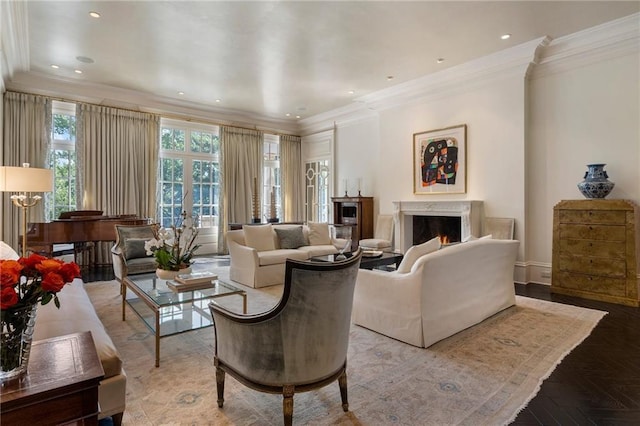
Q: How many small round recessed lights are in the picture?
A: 11